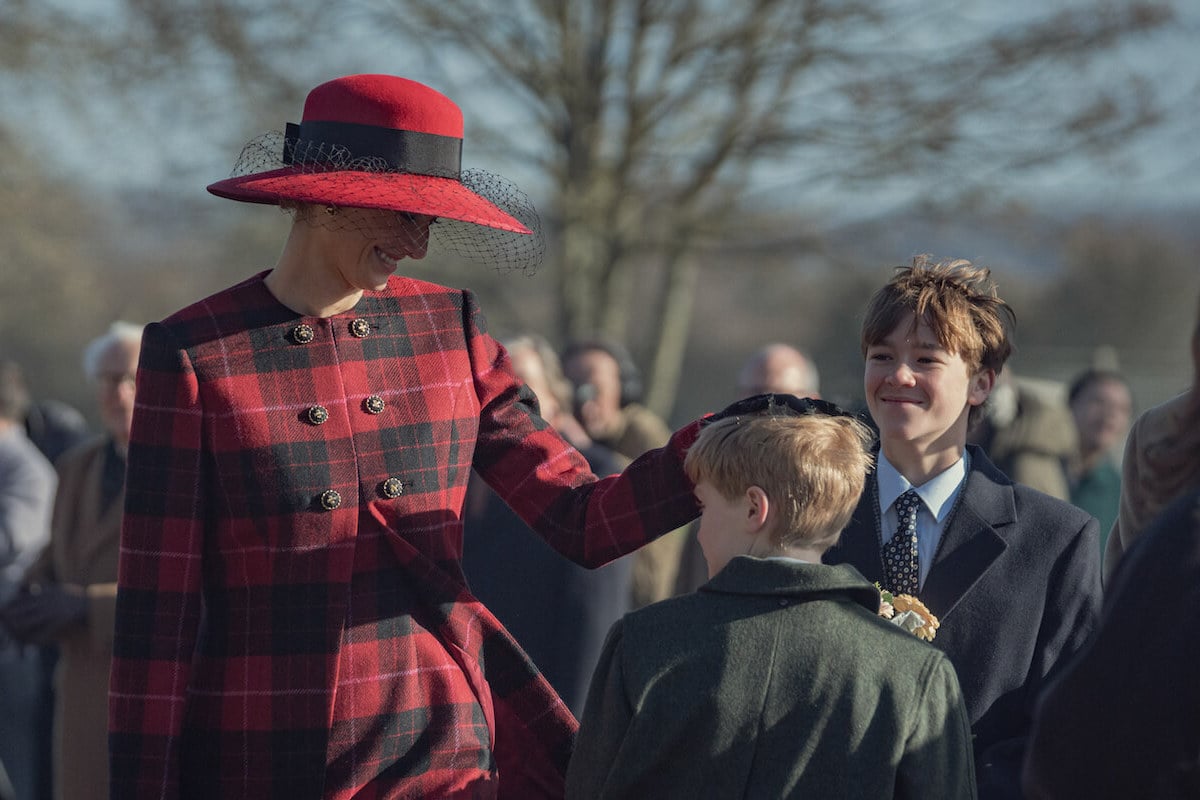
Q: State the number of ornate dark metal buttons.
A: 6